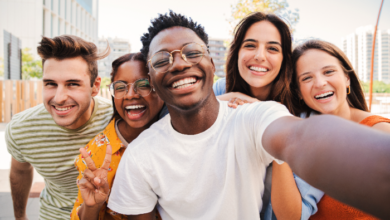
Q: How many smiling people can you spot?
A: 5